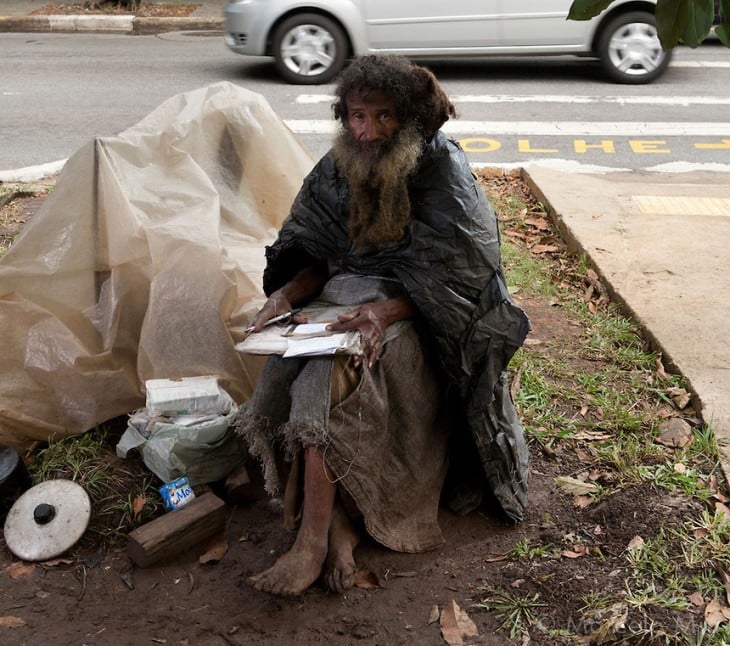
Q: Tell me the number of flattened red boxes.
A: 0